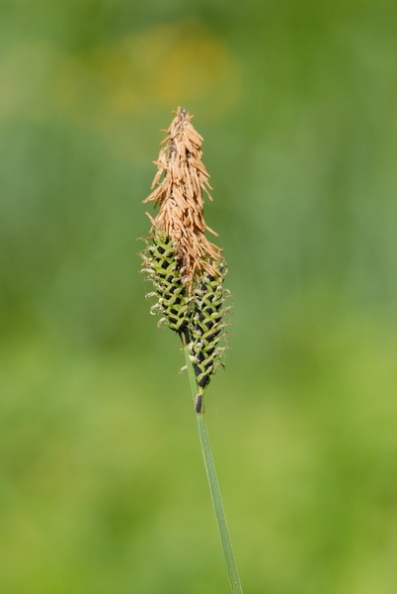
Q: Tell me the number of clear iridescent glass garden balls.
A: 0